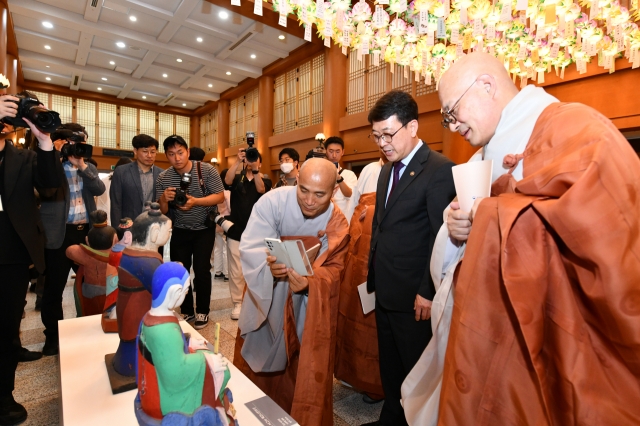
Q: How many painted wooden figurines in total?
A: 4